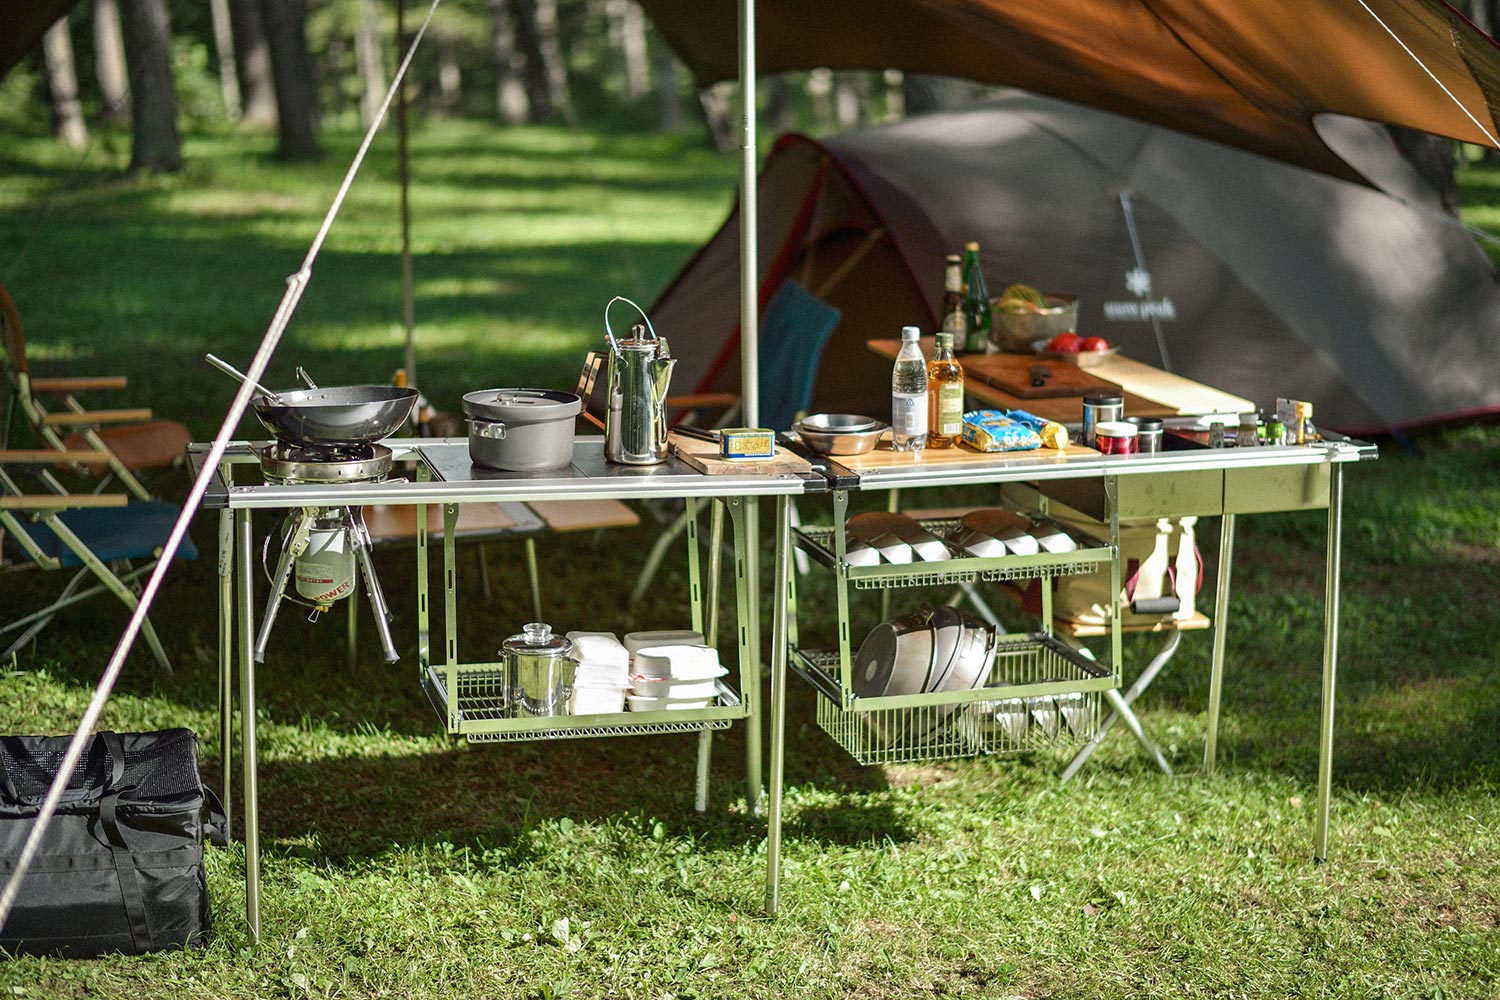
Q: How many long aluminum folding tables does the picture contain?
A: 2